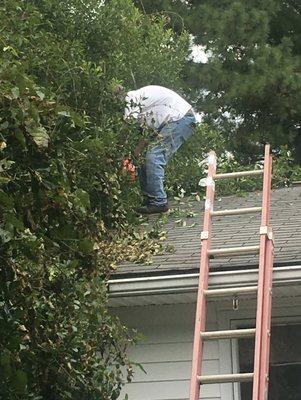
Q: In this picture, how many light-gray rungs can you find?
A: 6